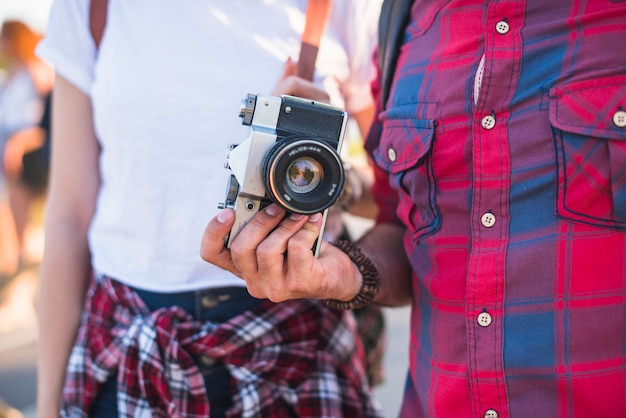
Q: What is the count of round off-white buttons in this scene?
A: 7